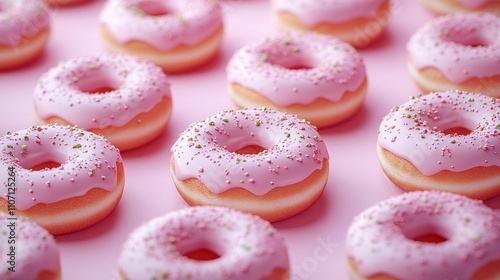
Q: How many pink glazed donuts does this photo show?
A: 13